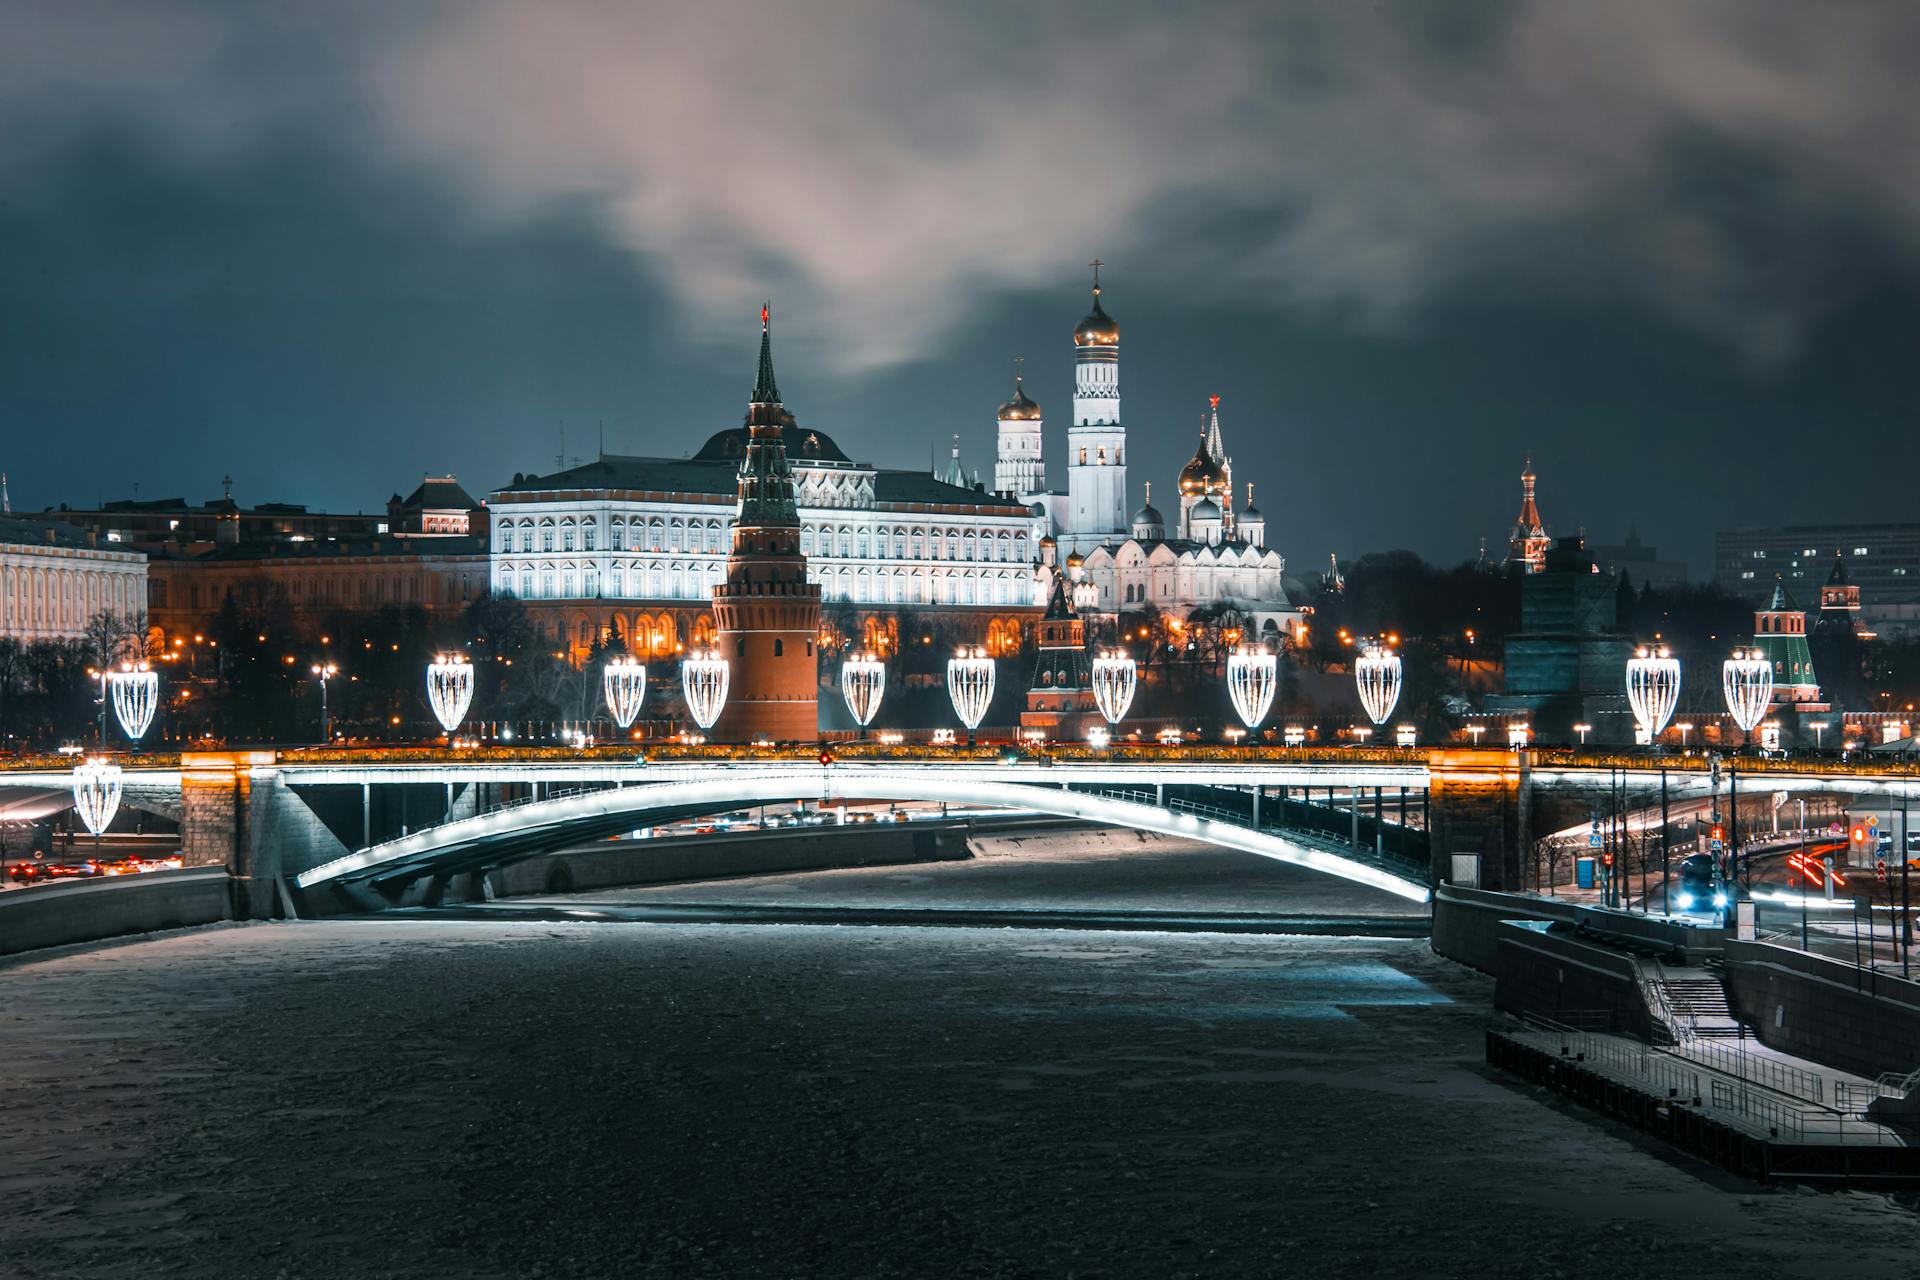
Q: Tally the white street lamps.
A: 12